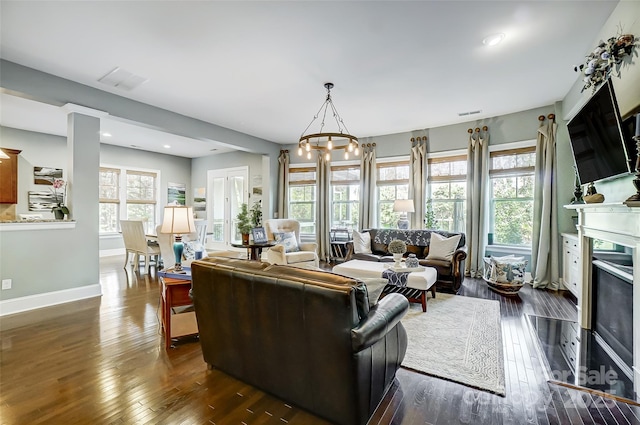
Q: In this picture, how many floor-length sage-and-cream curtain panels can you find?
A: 6